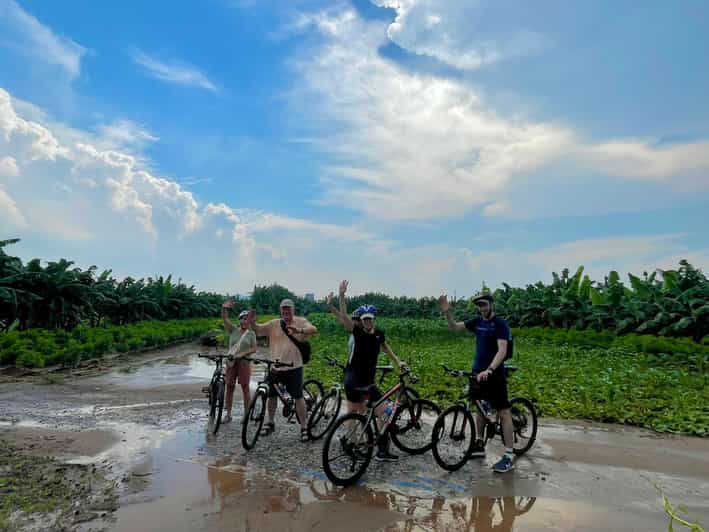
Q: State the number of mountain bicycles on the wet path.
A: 5